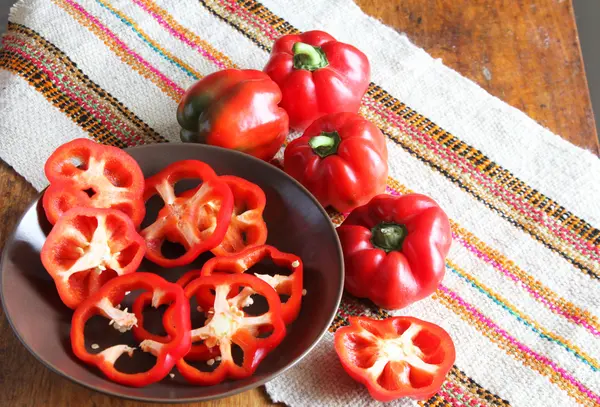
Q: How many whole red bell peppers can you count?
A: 4